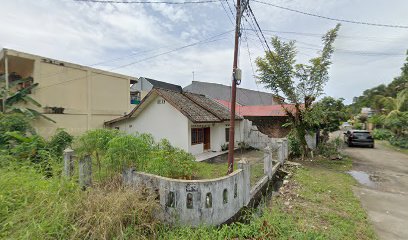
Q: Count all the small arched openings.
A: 5